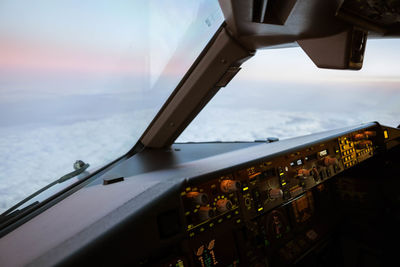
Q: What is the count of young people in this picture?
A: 0